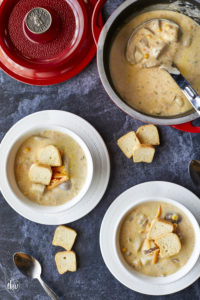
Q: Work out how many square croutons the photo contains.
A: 9